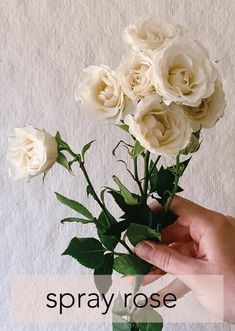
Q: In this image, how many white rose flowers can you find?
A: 7